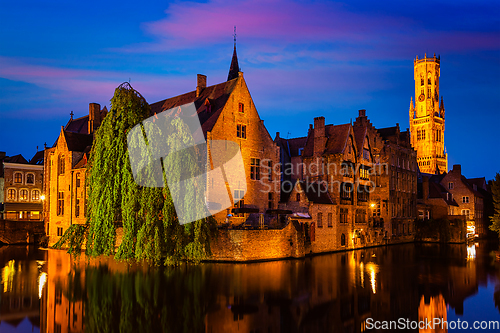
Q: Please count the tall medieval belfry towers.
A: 1